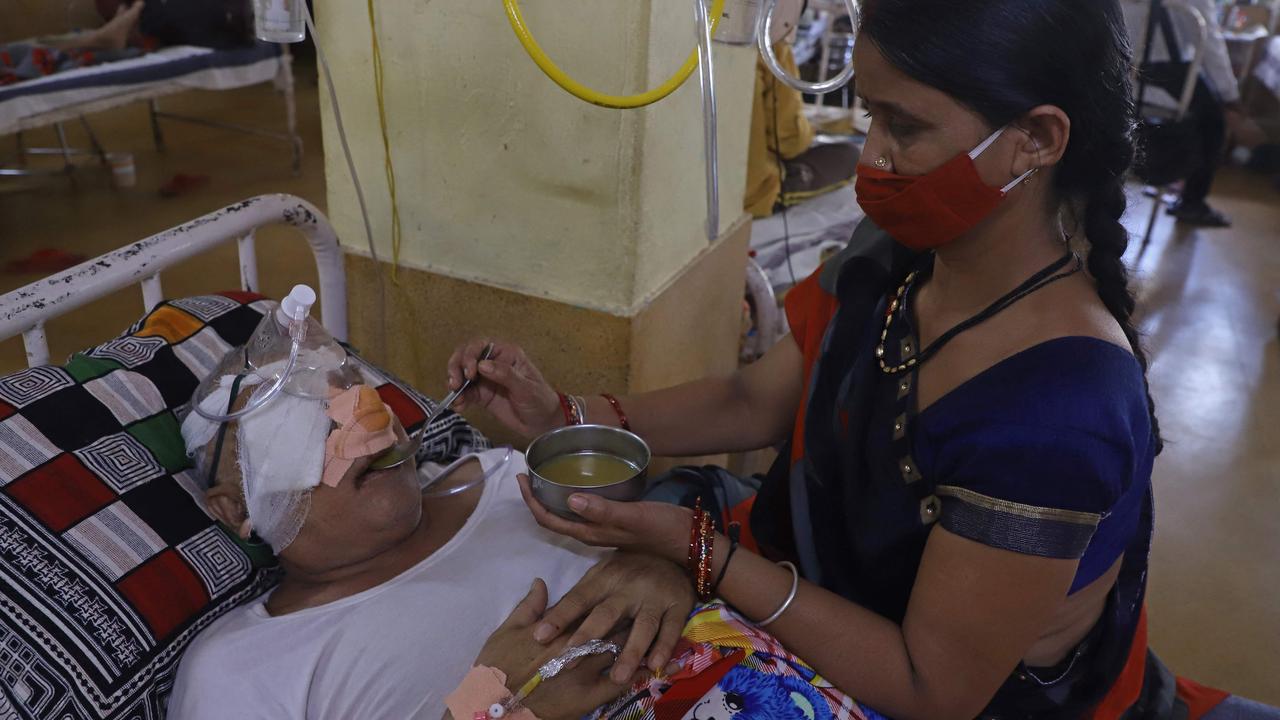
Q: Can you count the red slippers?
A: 2